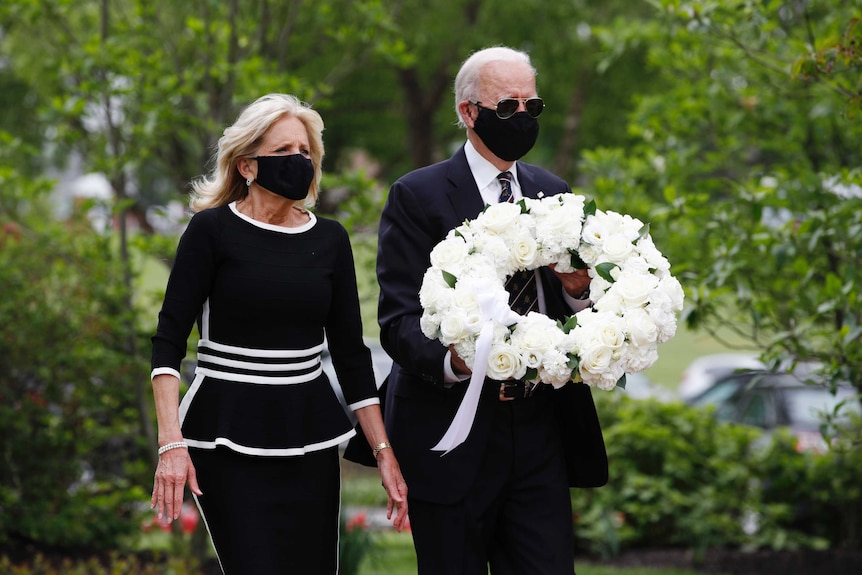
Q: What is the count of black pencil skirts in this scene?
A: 1